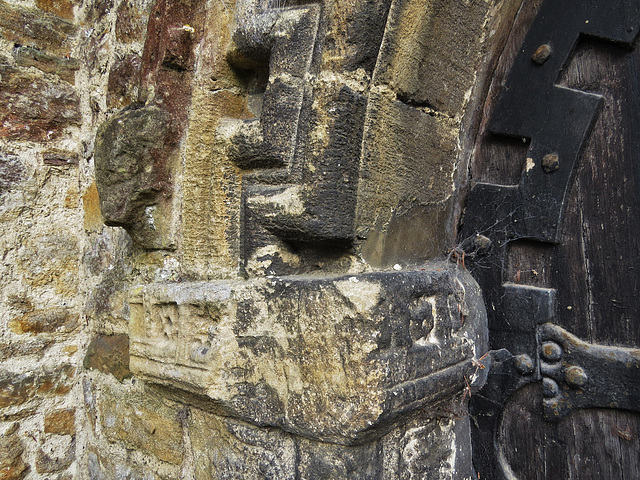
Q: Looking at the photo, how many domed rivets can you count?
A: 7